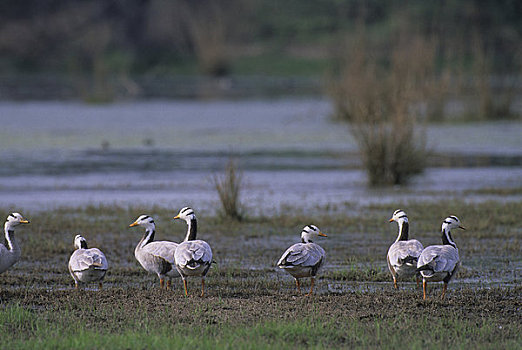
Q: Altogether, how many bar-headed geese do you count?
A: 7